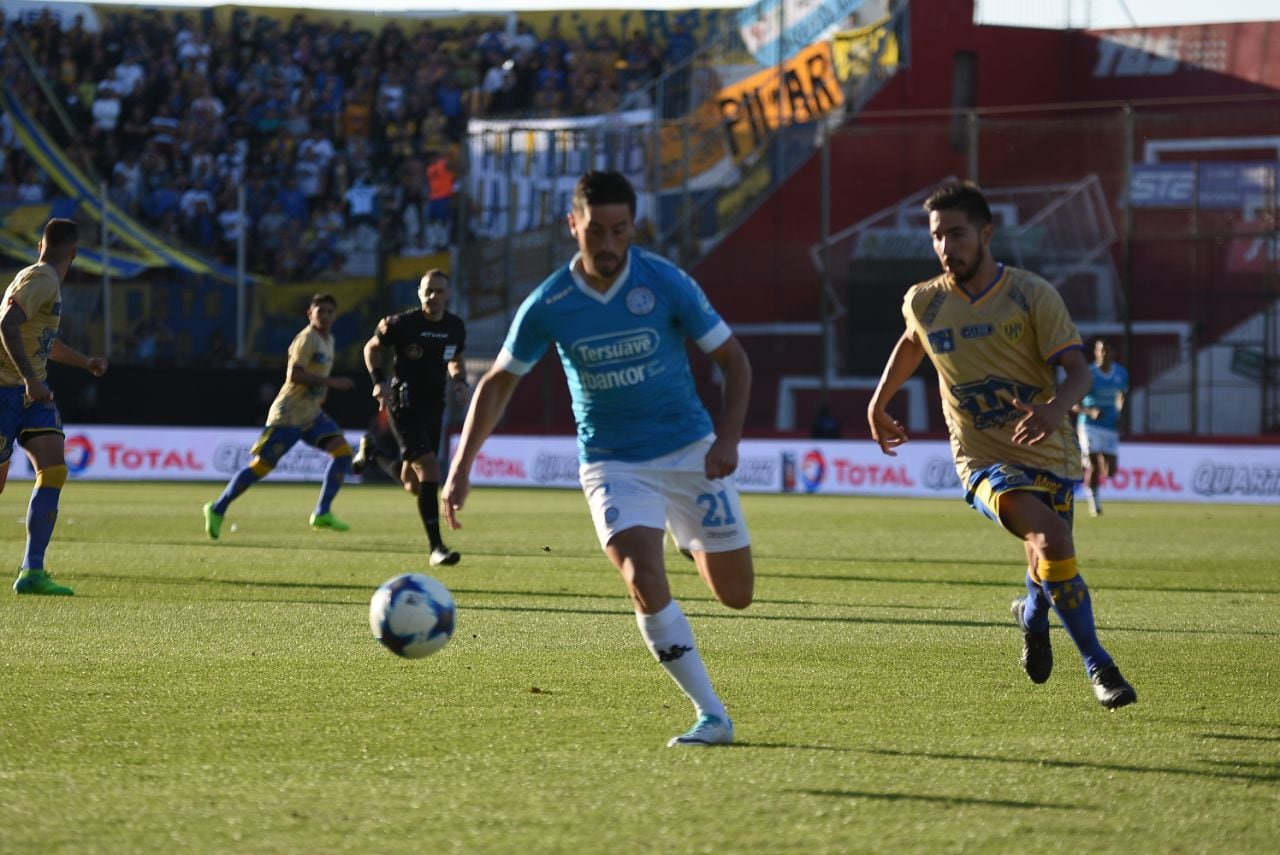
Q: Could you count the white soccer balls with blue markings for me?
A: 1